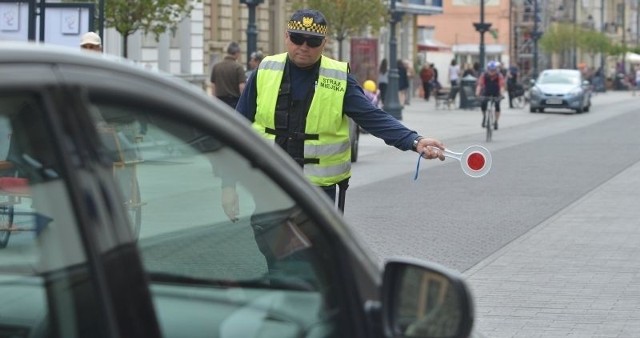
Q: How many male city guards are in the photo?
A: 1